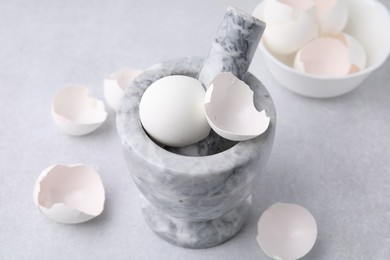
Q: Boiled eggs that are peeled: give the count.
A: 0